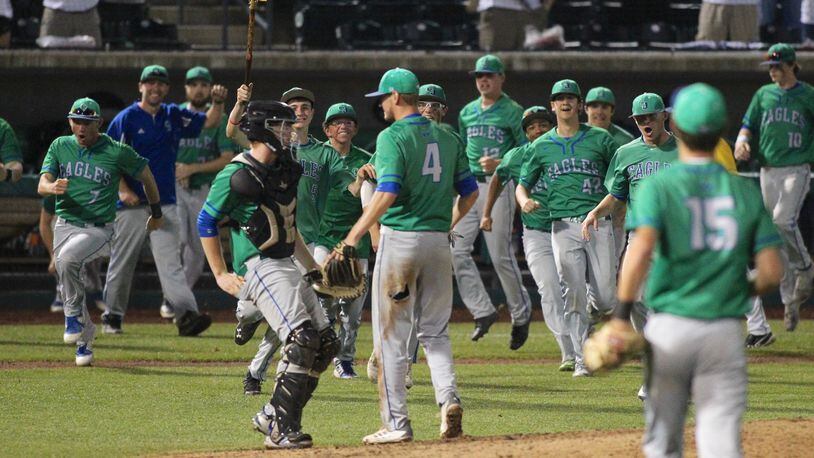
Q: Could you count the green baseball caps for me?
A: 13